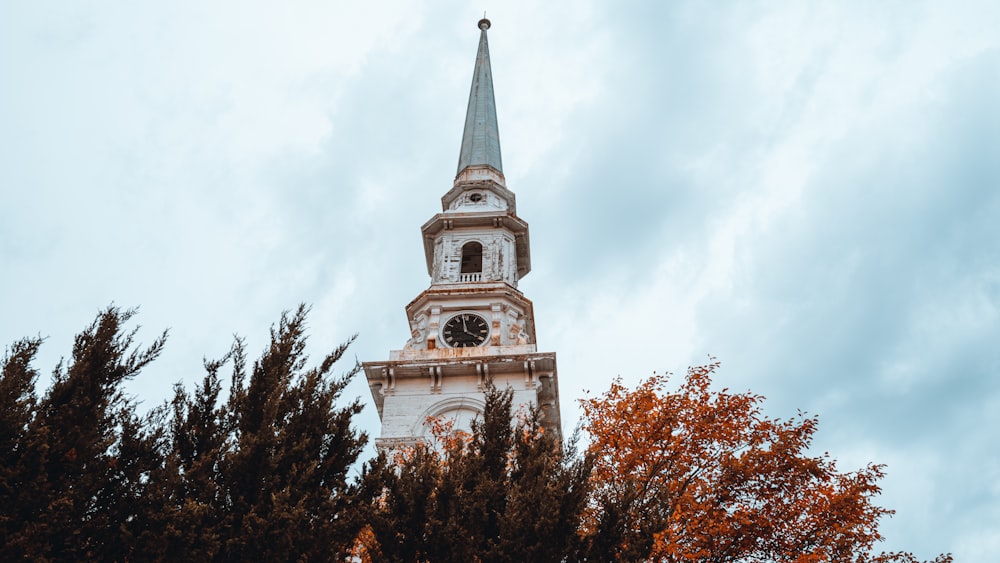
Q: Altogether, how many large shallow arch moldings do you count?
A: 1